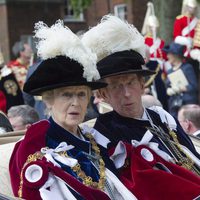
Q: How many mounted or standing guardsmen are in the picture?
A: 2